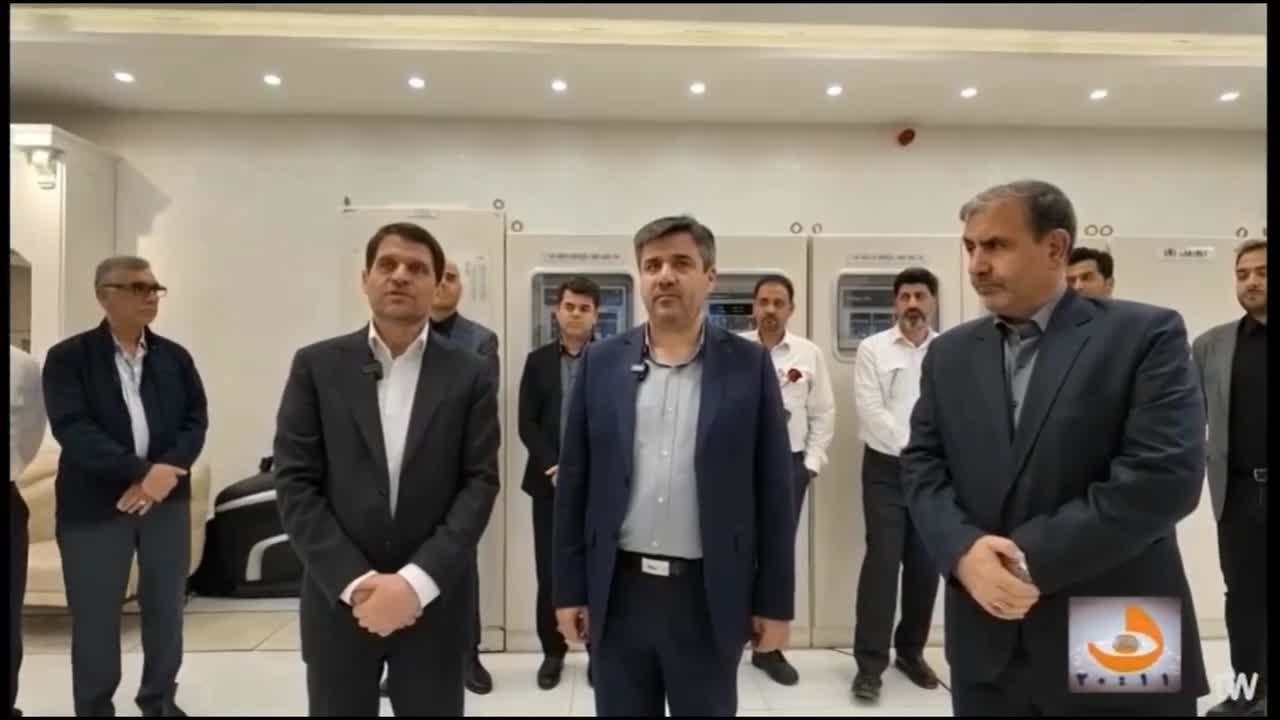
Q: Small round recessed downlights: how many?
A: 9